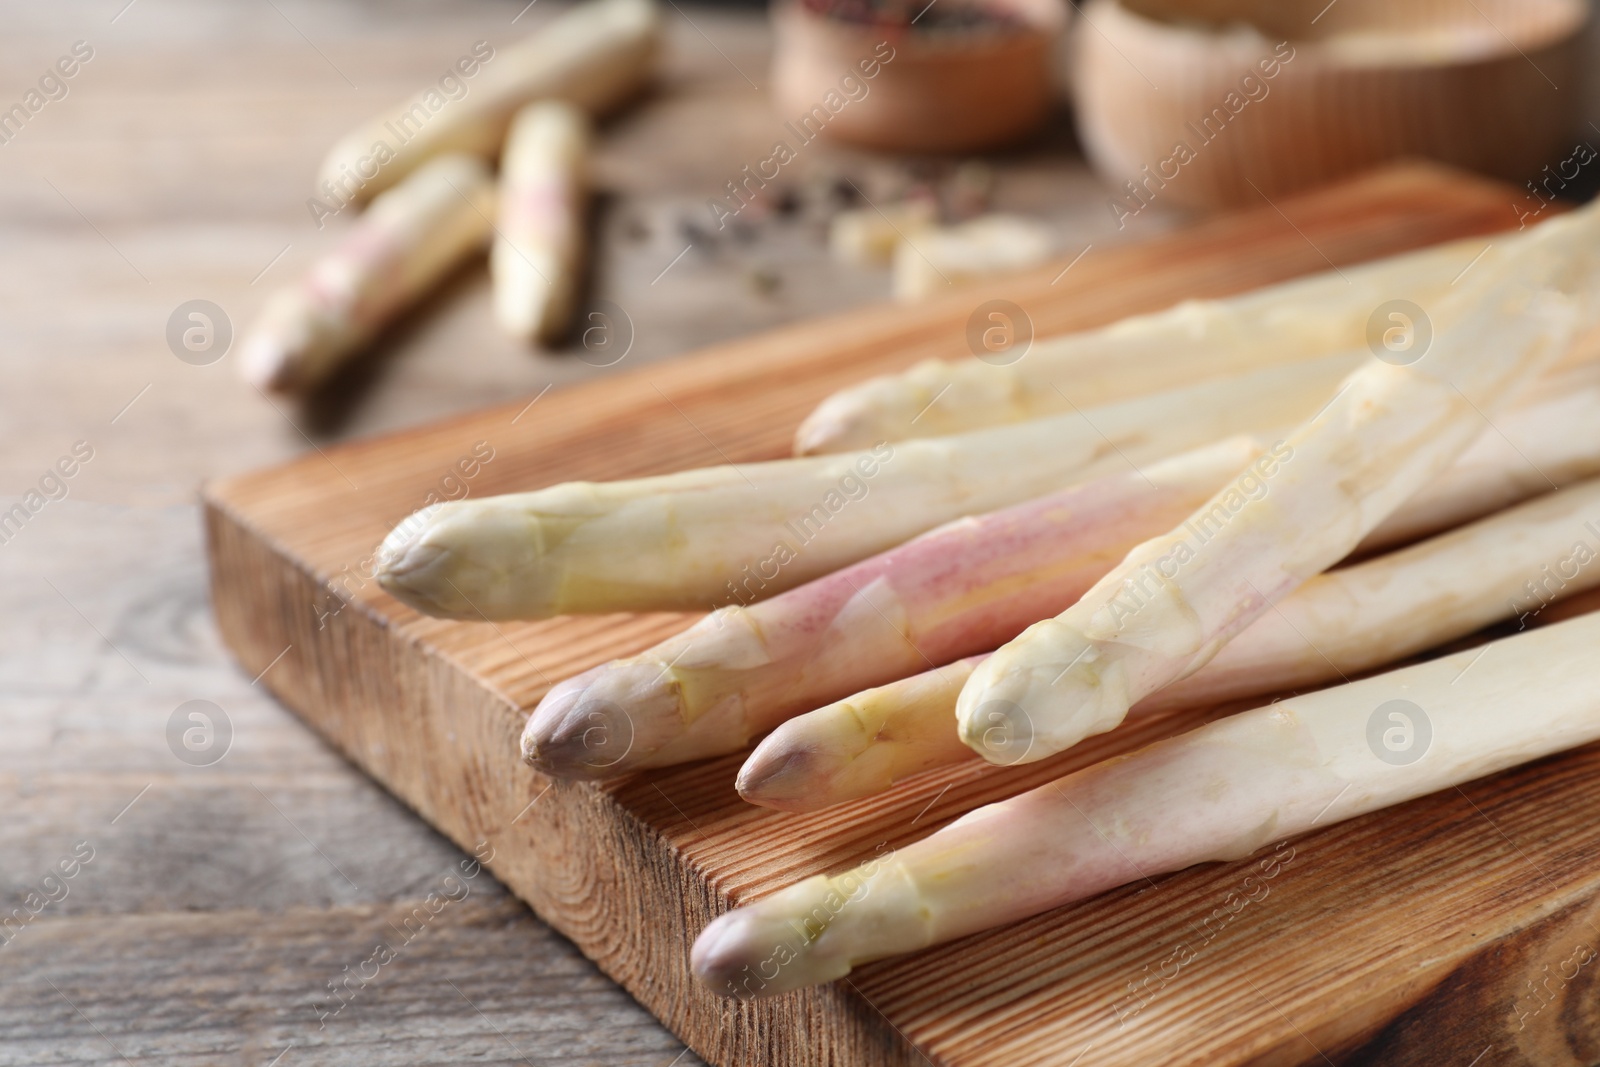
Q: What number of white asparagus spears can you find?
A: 9